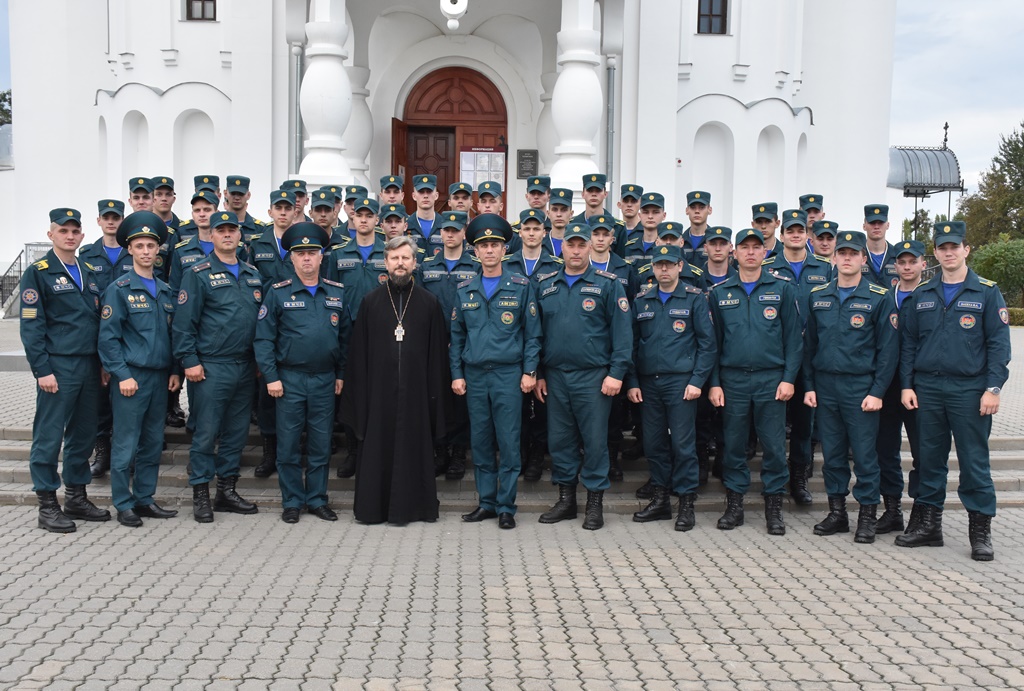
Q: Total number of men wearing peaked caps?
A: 3